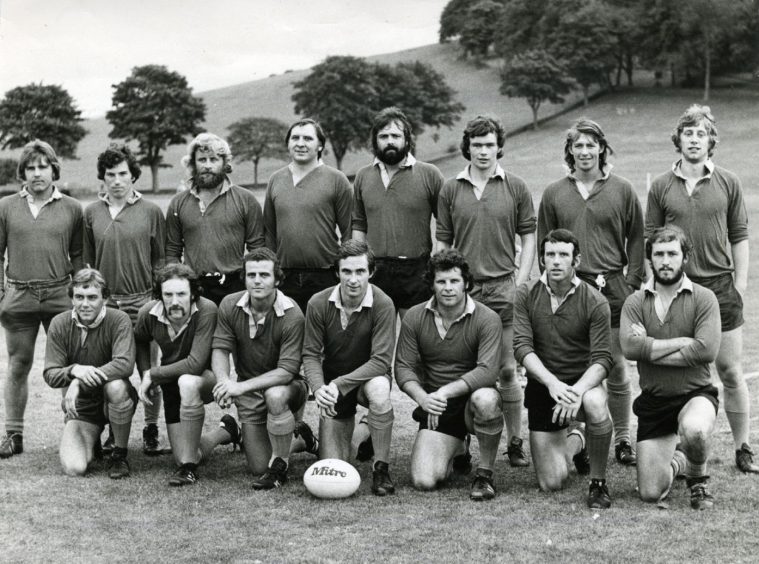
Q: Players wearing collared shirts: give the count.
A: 15